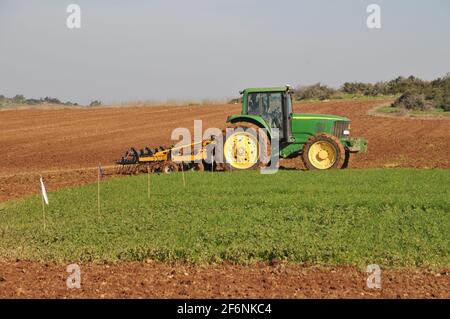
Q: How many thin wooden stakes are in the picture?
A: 5